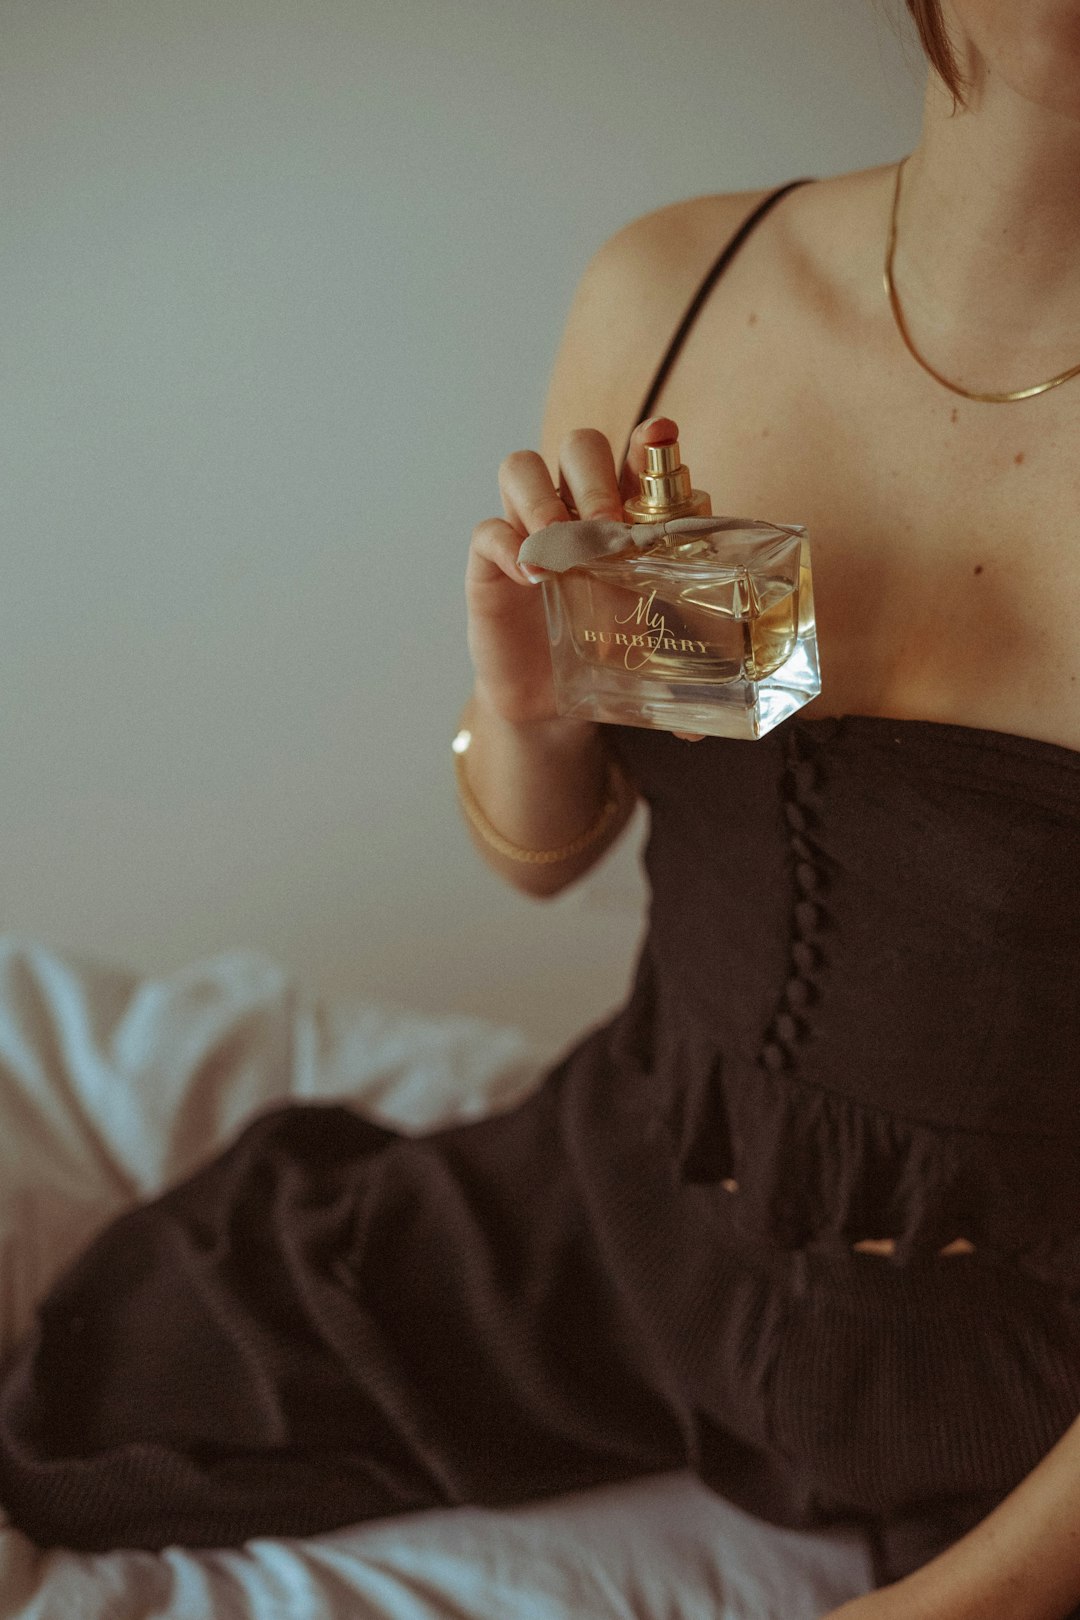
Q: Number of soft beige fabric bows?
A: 1